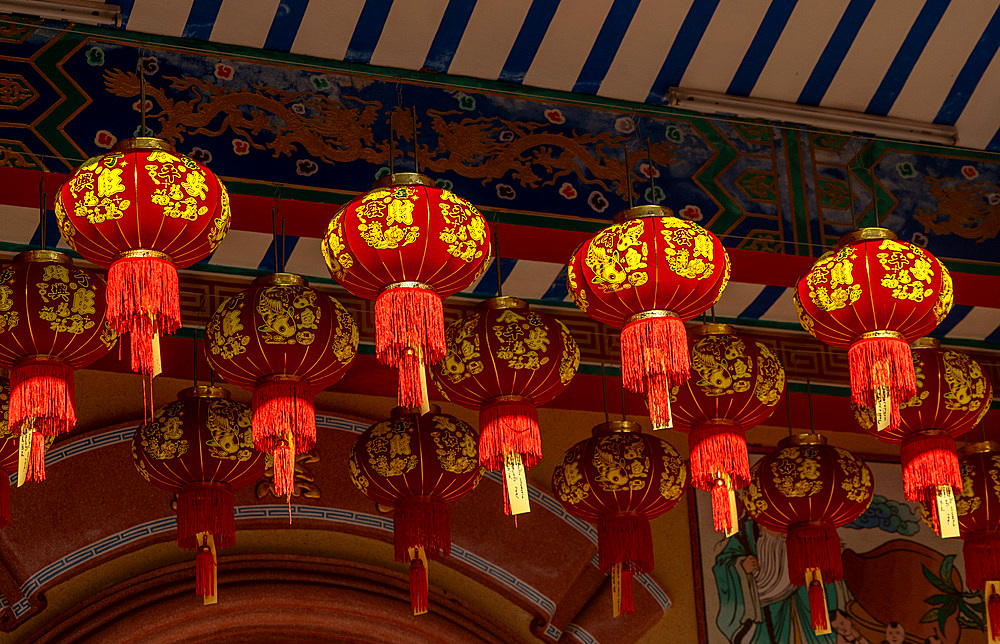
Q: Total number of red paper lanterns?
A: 15